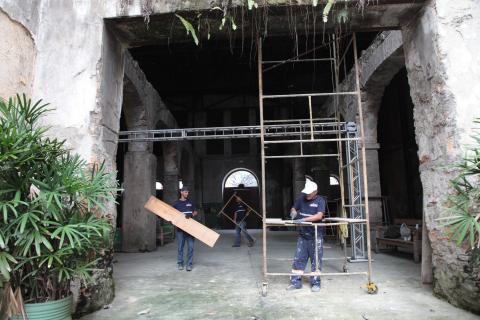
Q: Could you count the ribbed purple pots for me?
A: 0